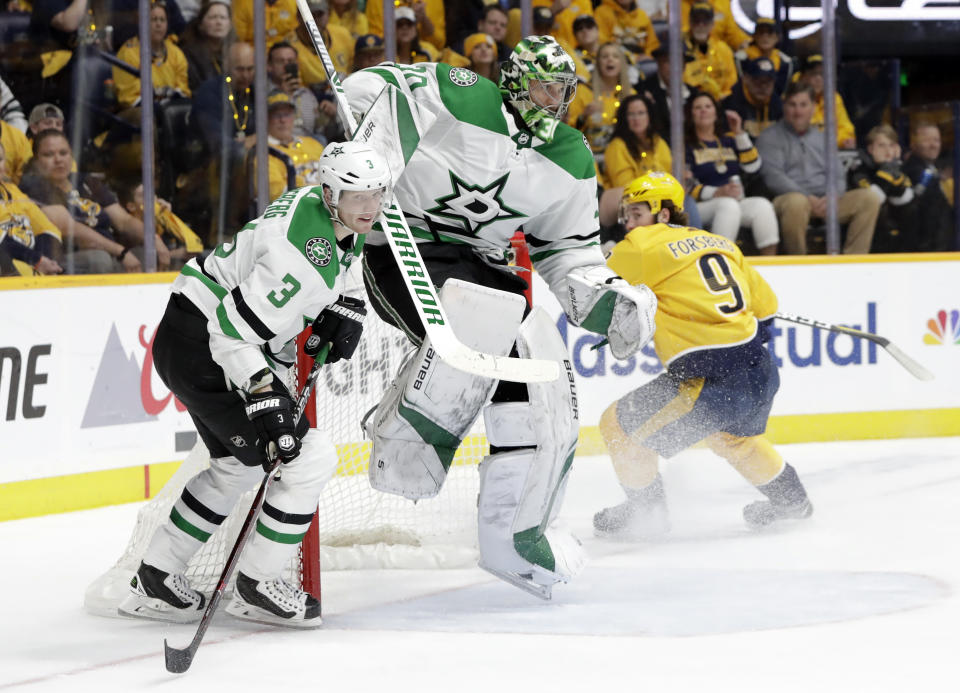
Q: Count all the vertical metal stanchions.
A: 6